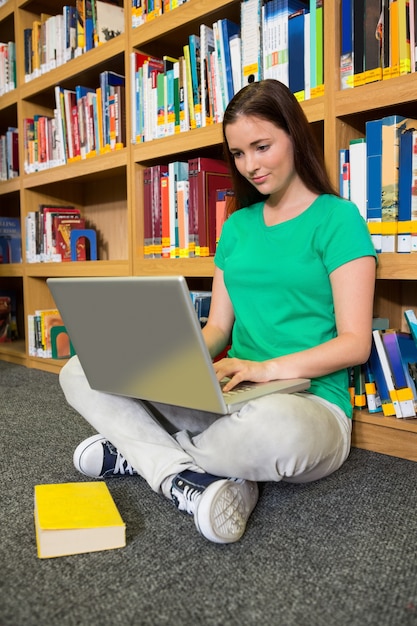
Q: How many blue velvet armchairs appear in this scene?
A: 0